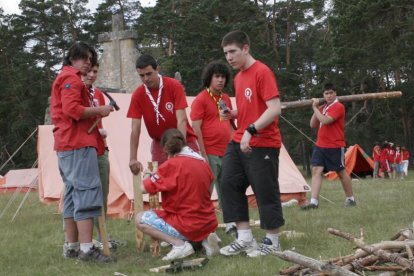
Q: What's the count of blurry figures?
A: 5